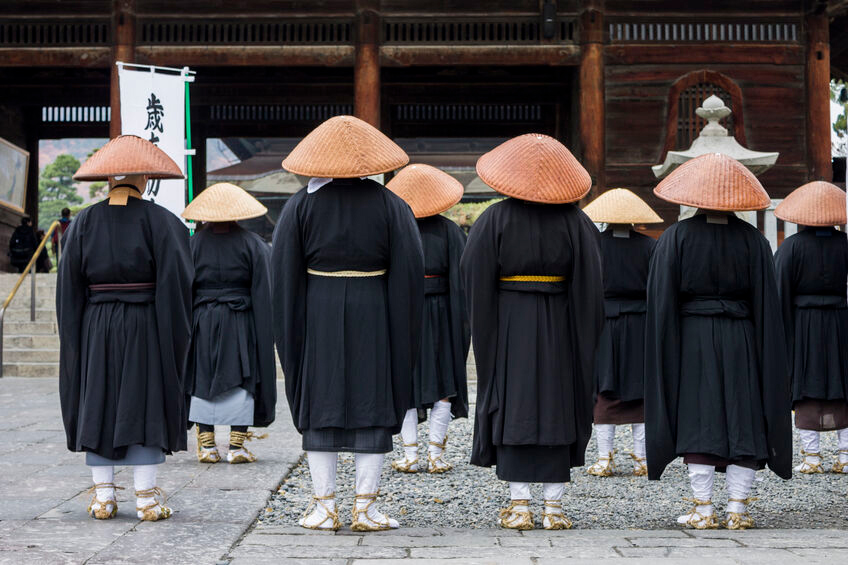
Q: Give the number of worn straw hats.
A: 8